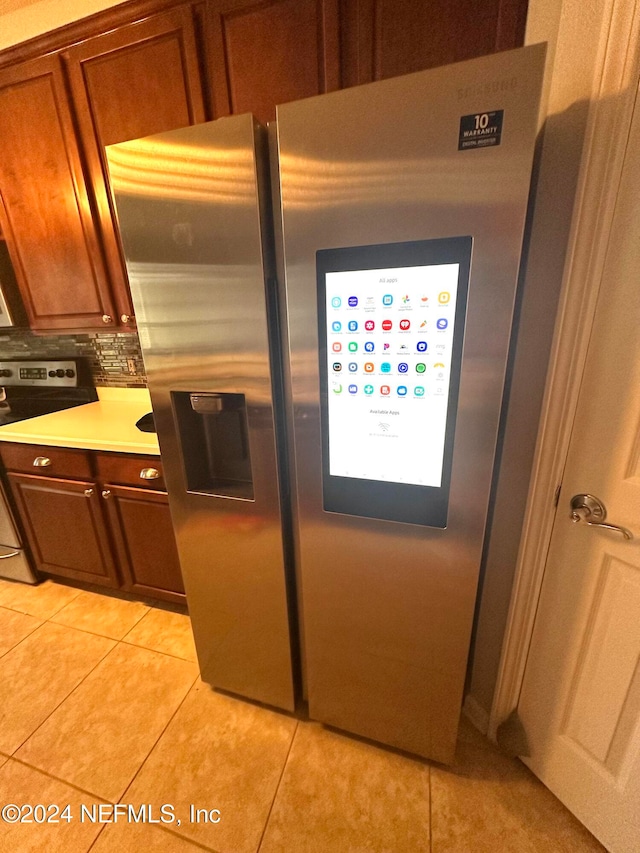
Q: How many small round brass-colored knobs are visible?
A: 4